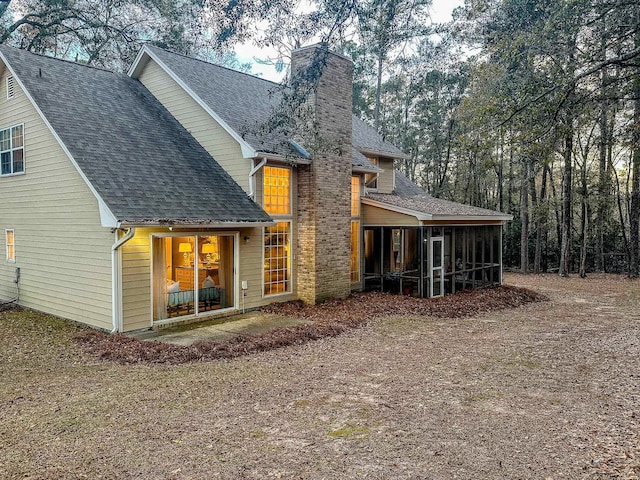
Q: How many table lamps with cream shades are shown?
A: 2